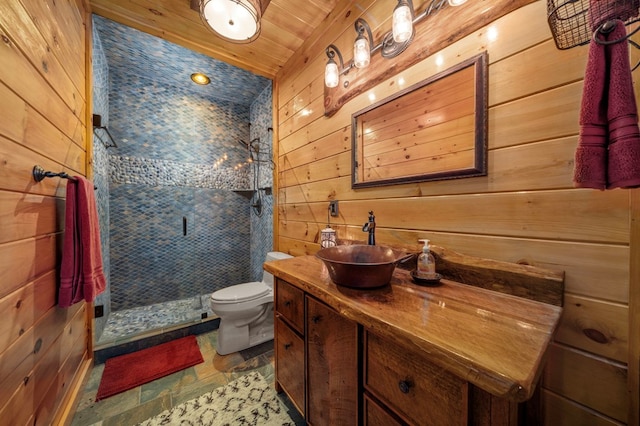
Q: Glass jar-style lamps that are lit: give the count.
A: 4